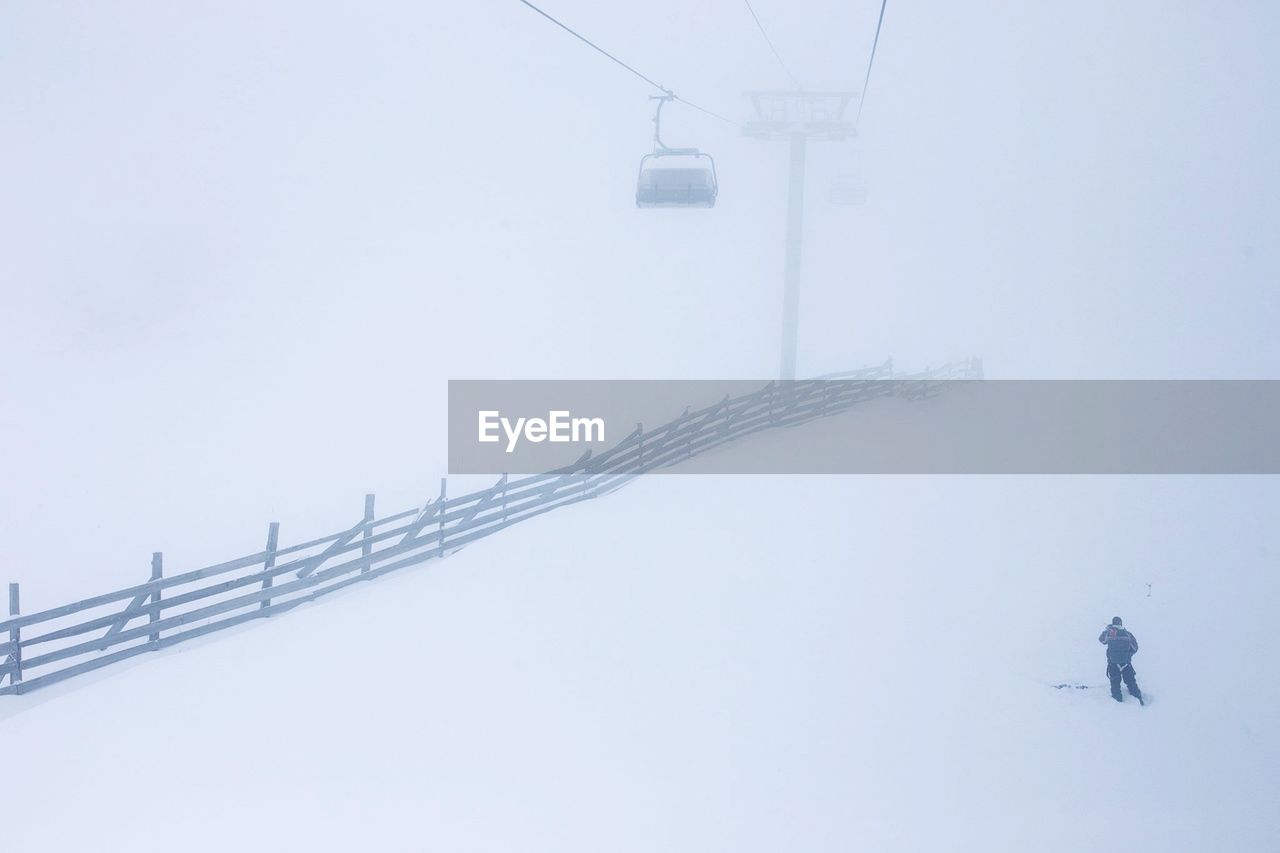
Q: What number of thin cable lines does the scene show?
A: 3